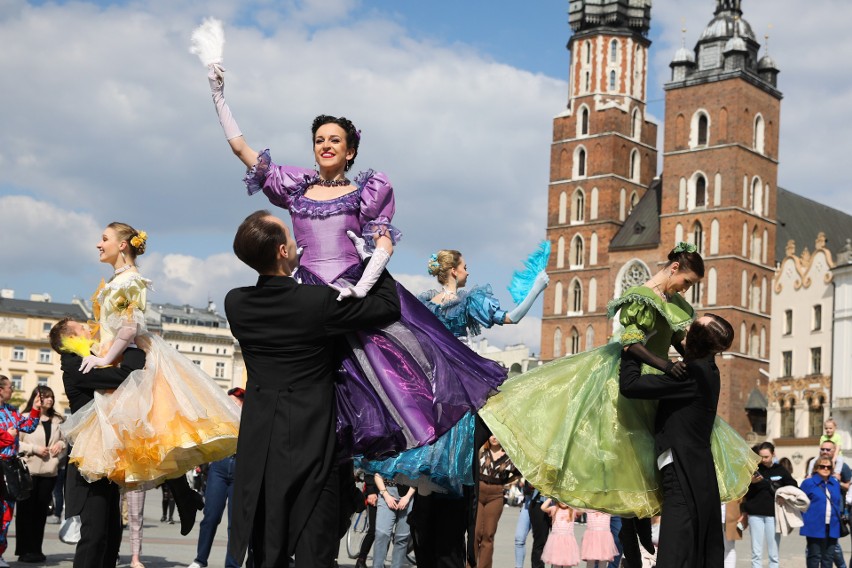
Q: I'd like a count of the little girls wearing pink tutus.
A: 2